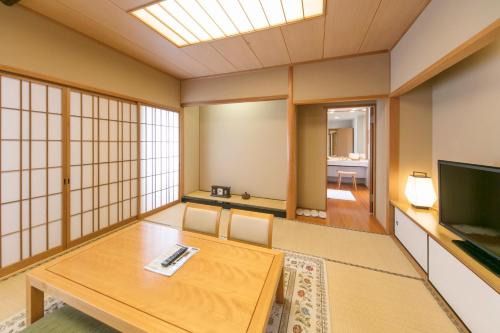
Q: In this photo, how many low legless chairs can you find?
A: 2